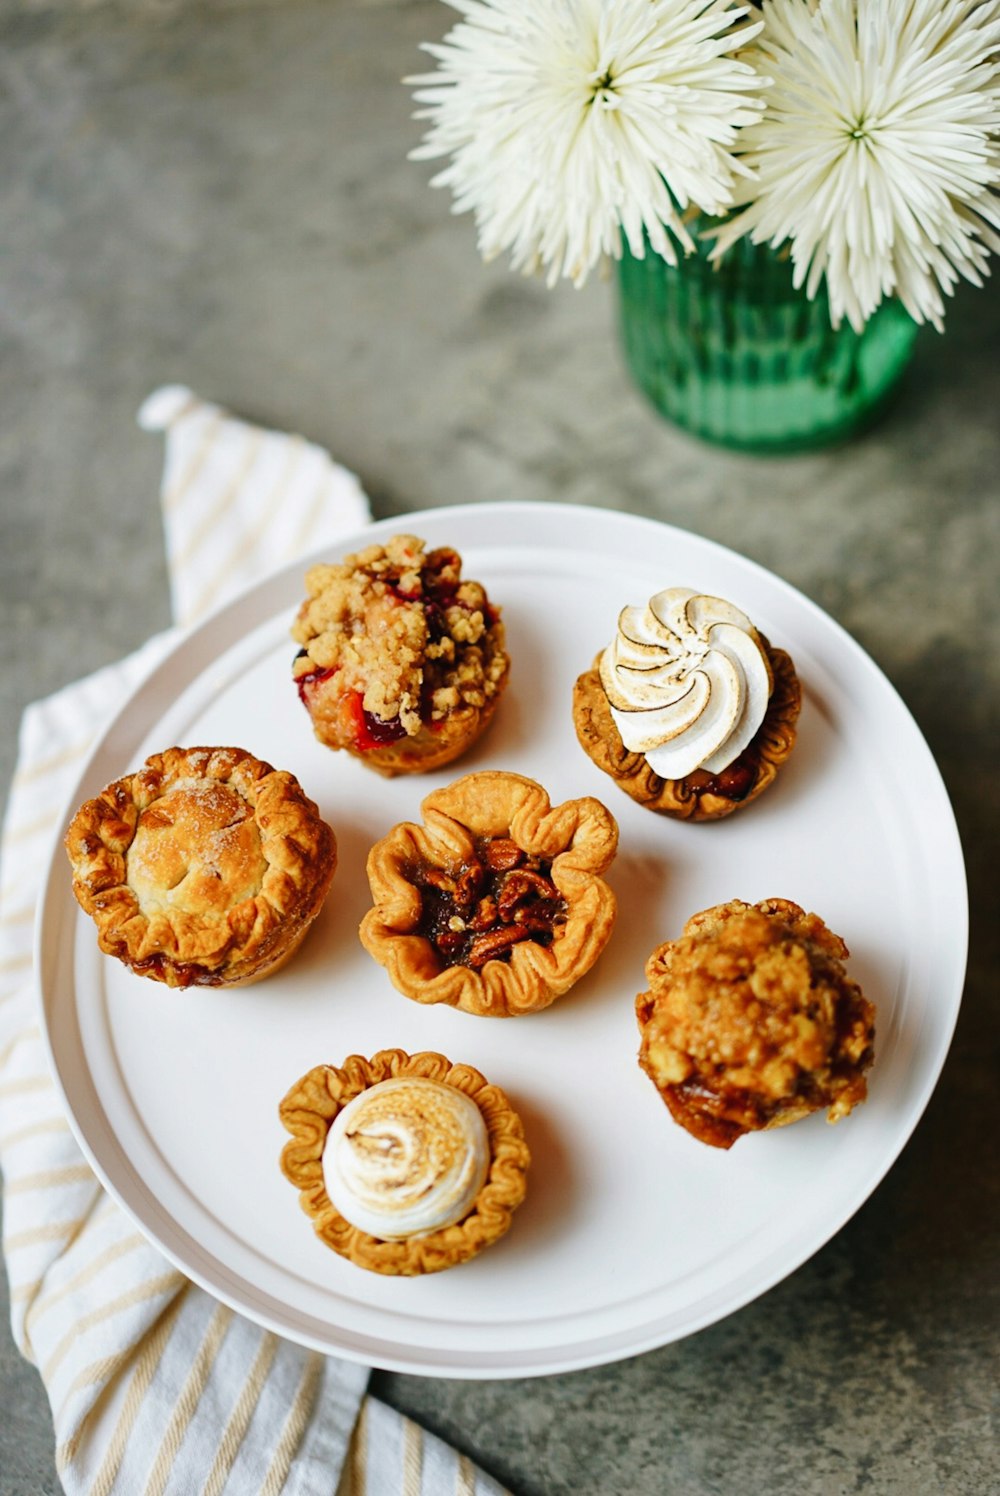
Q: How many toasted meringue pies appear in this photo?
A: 2